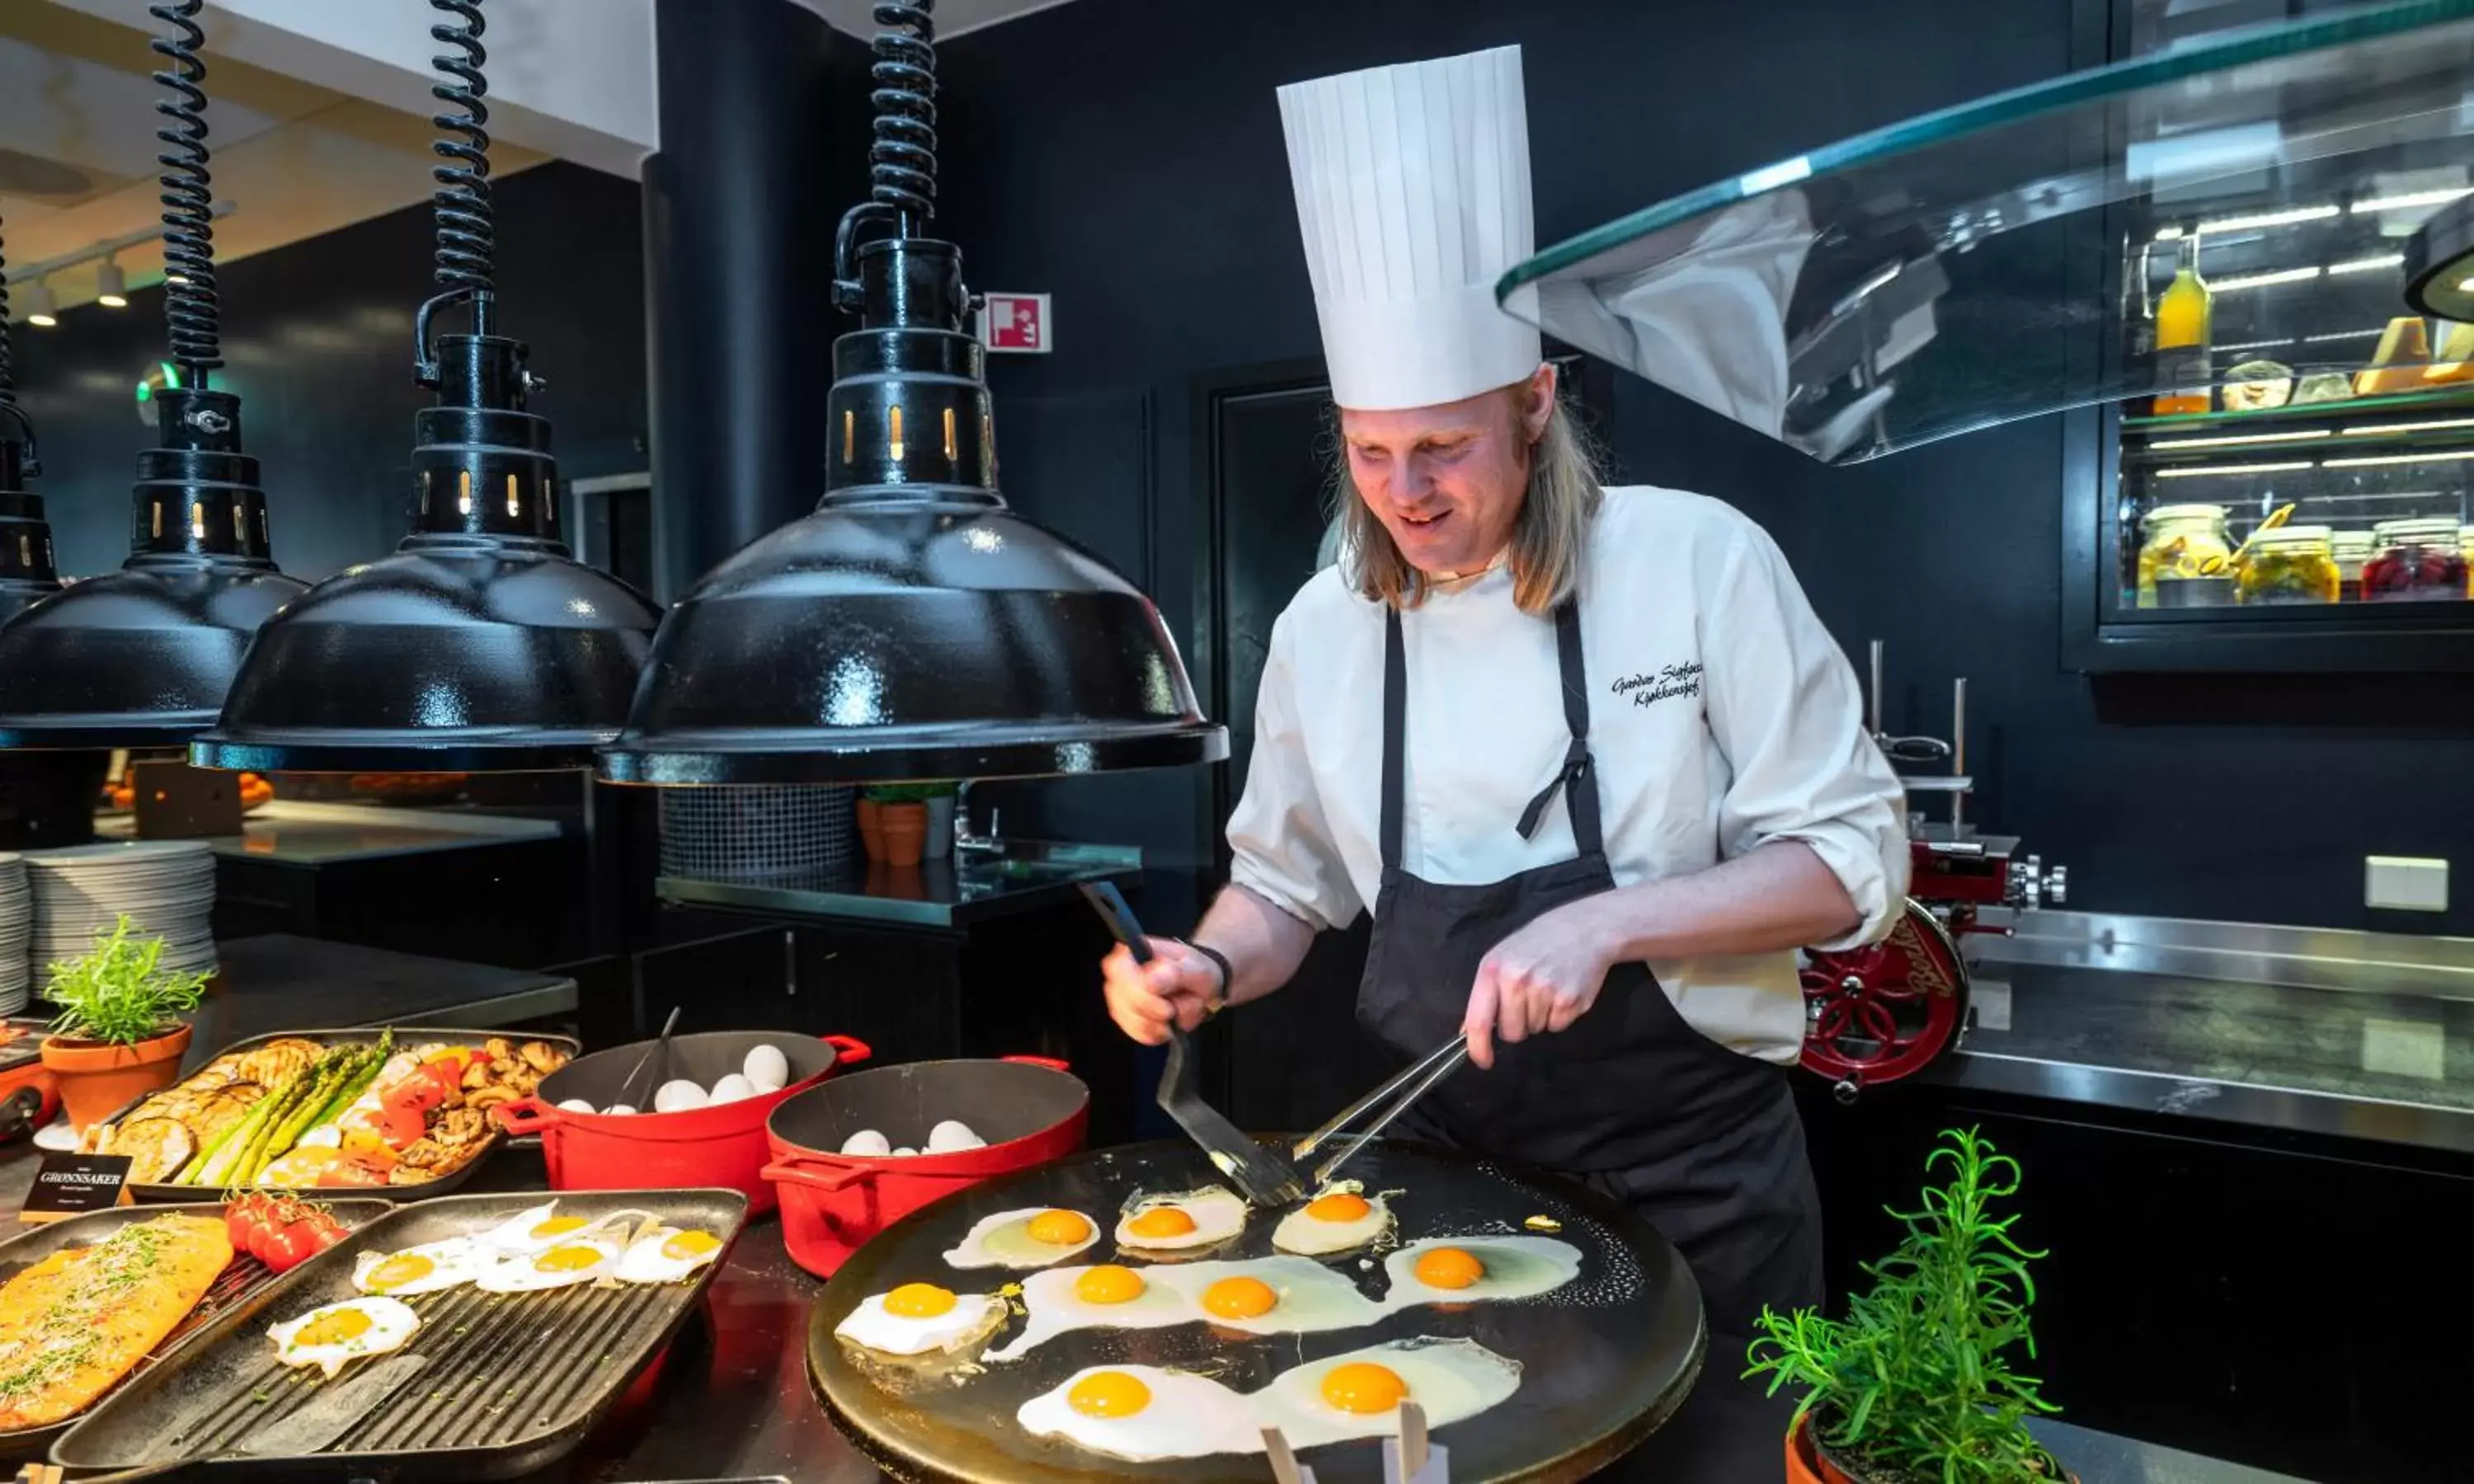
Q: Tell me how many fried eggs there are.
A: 14